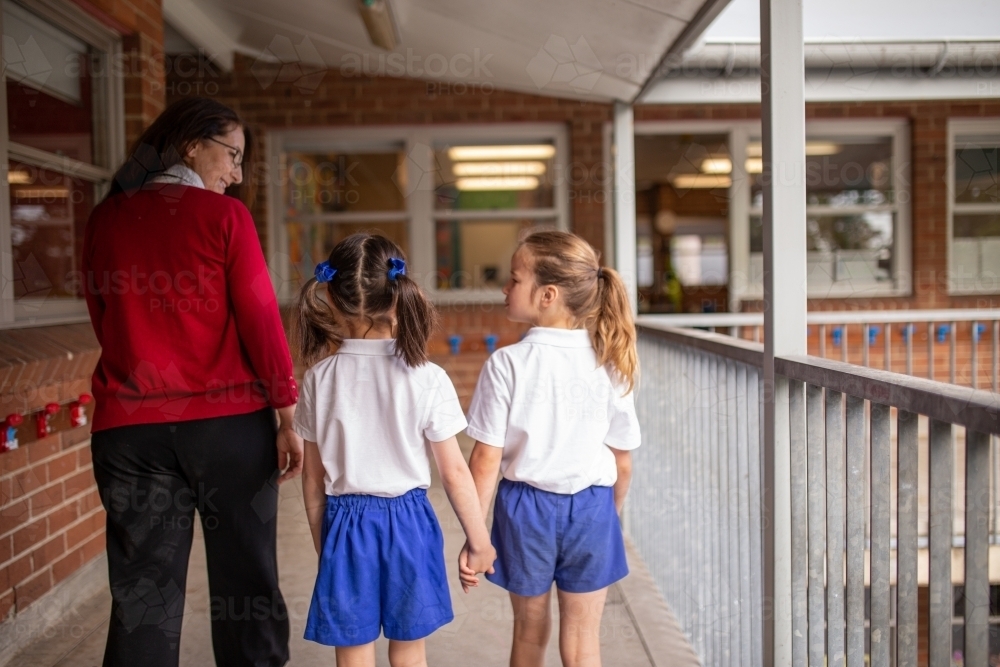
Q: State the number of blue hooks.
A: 7